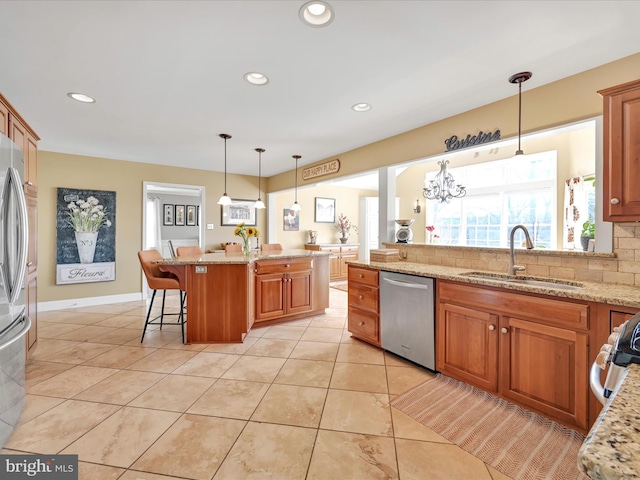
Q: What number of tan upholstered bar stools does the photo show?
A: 4